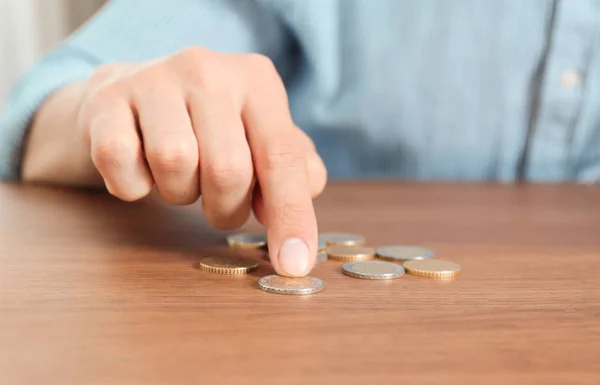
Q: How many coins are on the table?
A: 9